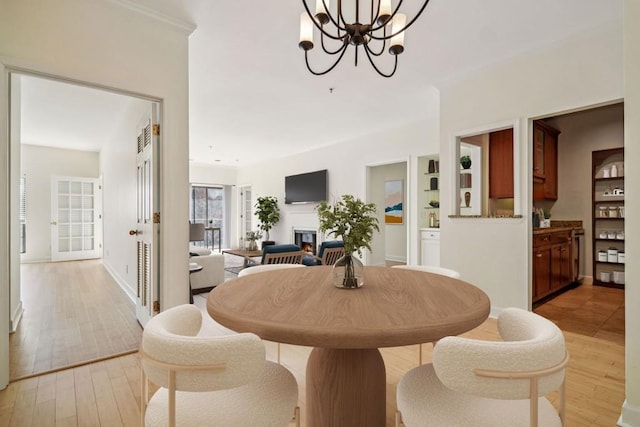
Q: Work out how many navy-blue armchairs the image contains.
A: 2